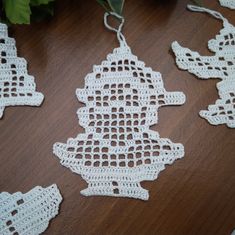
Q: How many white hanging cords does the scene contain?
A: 2